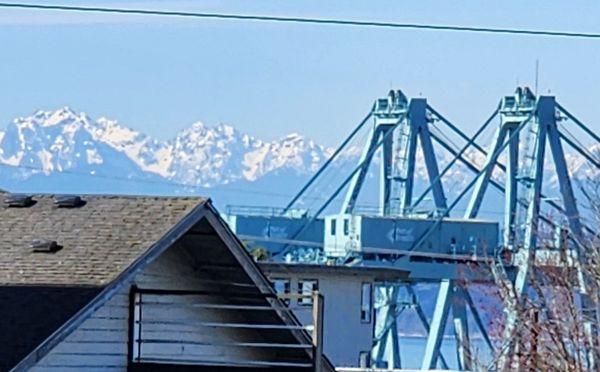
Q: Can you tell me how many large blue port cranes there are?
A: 2